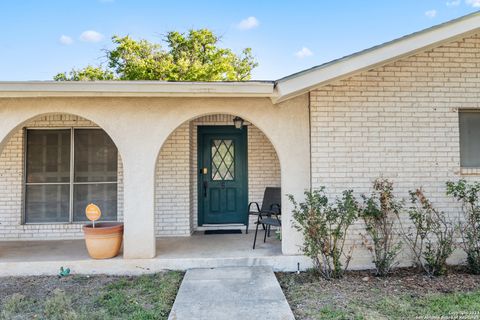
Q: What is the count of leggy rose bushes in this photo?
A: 4